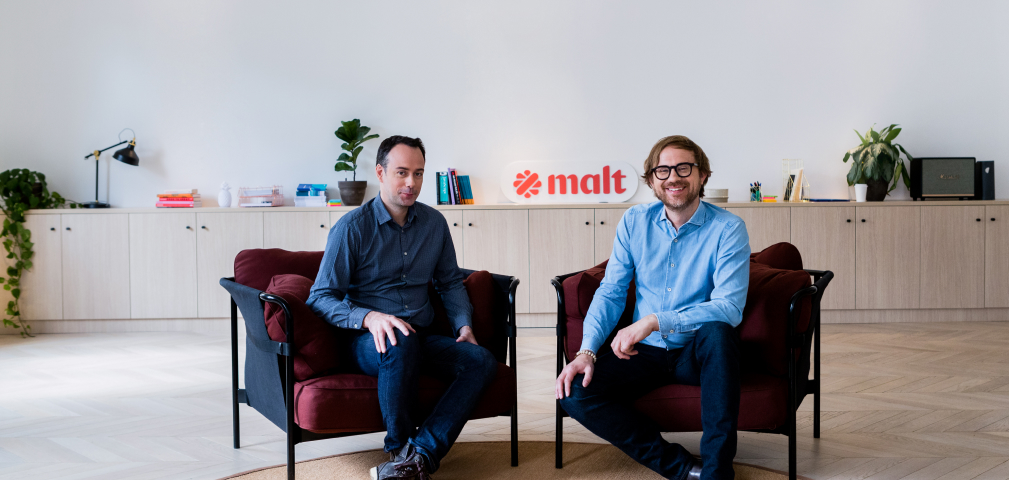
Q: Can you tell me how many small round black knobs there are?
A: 13